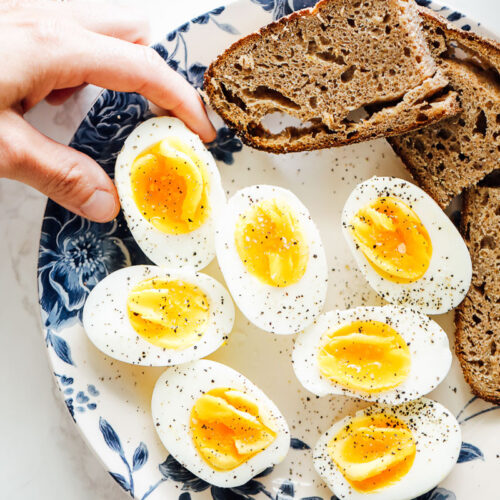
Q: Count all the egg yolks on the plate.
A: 7